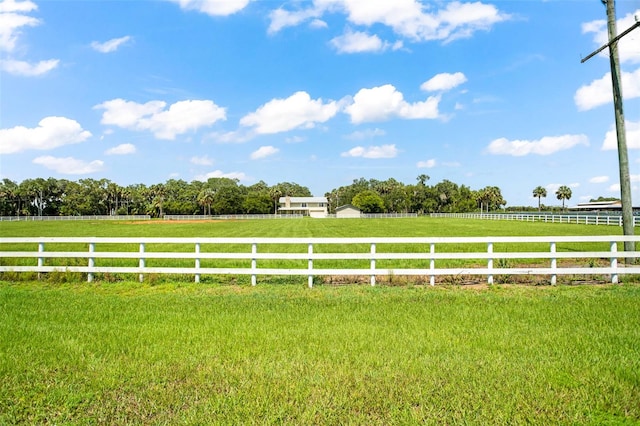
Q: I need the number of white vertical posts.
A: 11